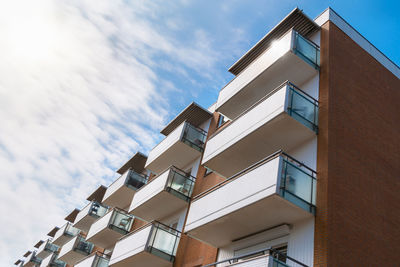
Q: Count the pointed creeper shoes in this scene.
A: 0